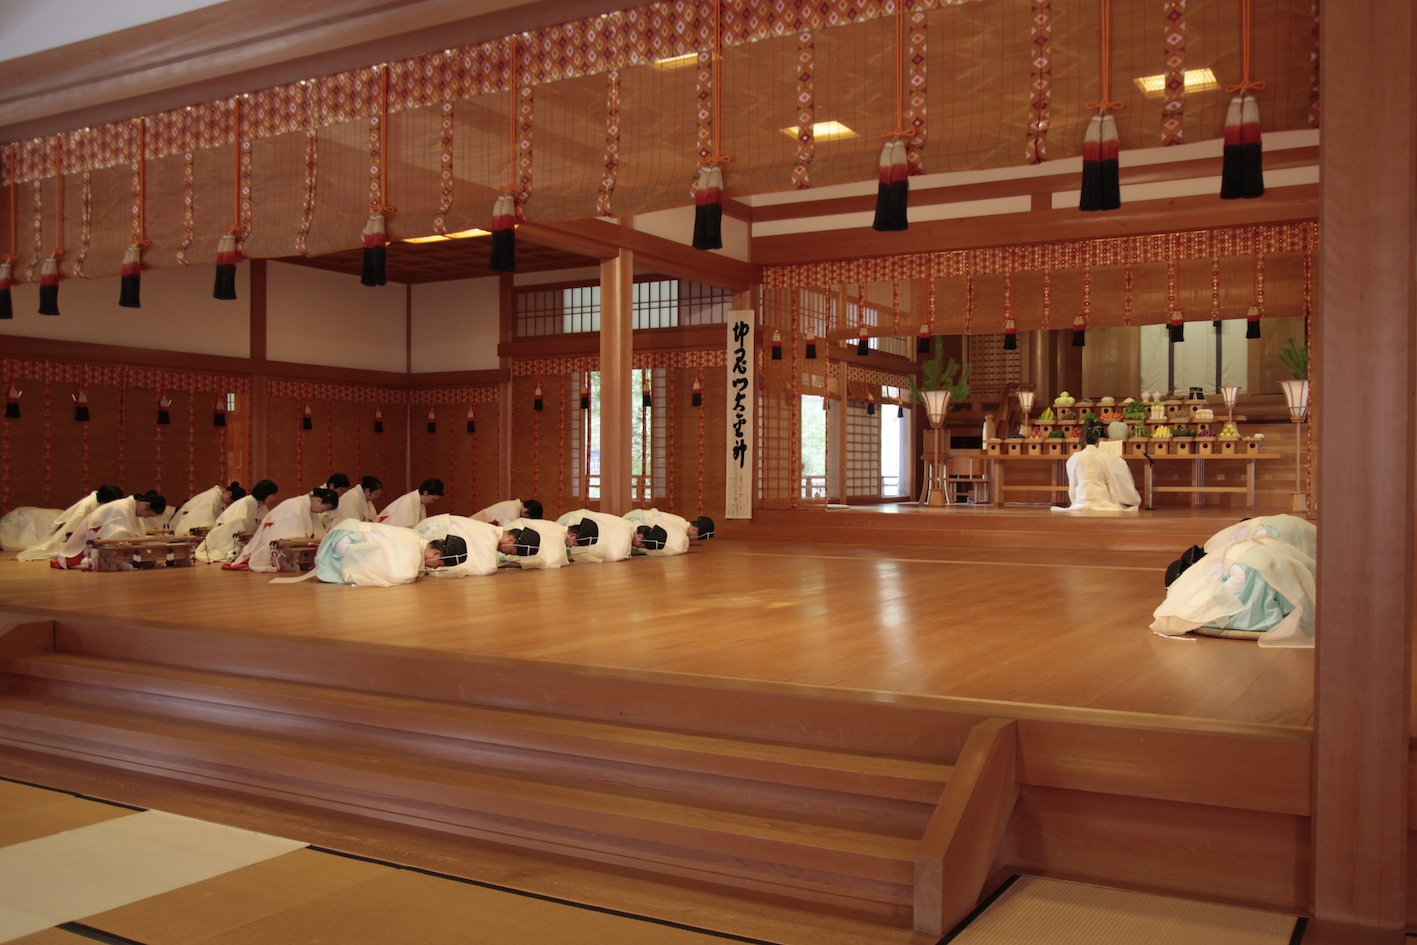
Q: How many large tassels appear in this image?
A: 10